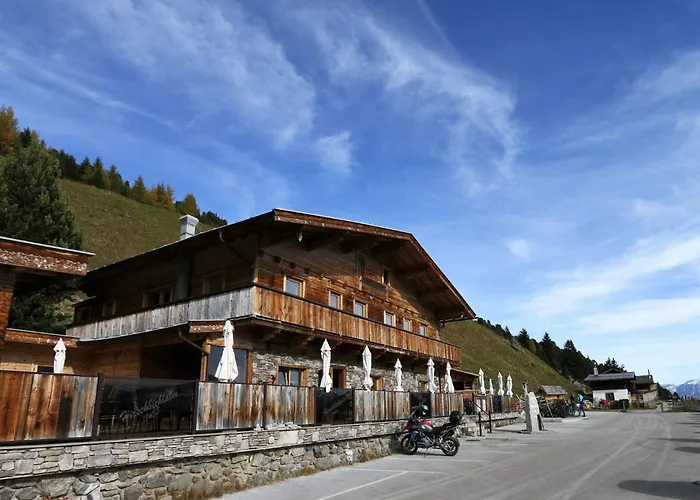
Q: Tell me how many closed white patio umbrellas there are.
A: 11